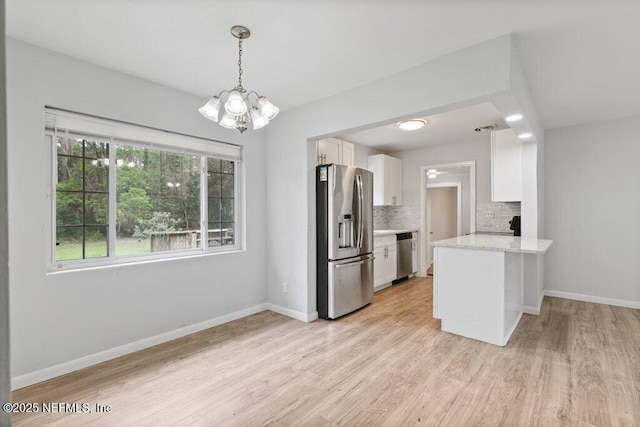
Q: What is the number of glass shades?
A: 5